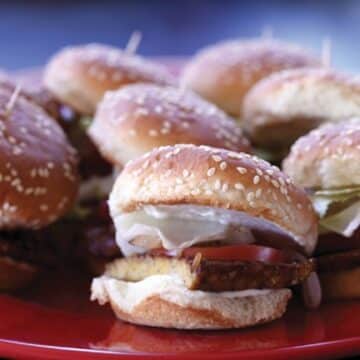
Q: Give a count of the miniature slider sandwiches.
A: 7